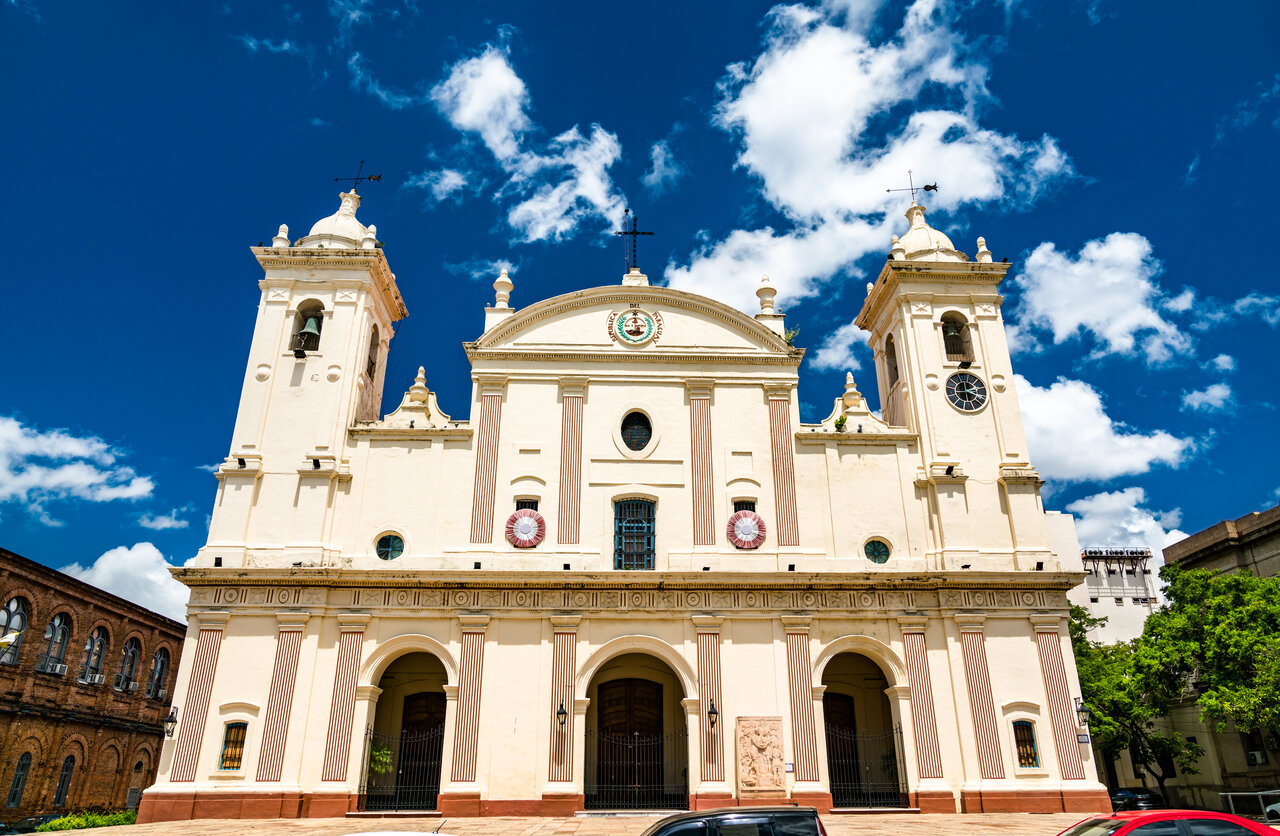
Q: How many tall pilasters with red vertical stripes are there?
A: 14